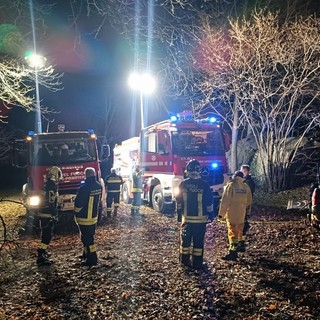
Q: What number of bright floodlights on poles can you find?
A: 2